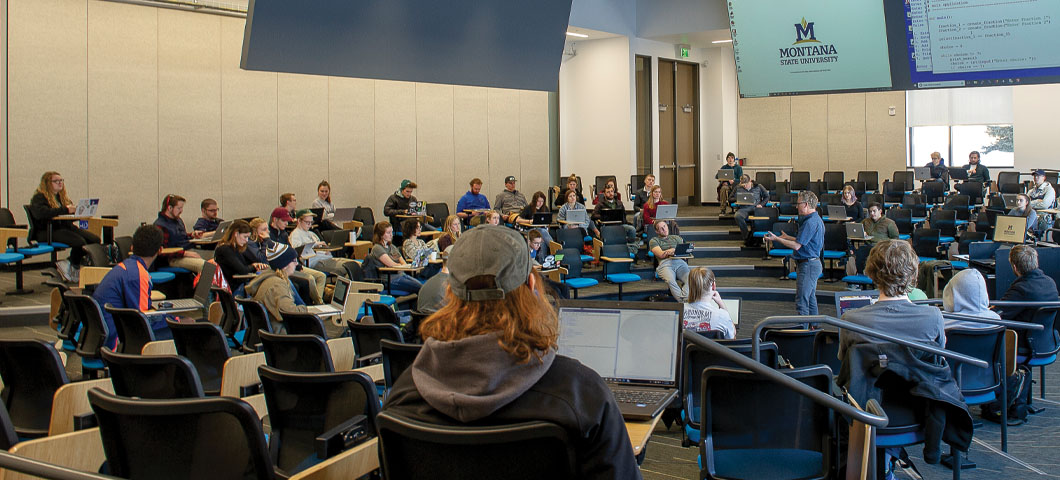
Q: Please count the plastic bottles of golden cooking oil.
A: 0